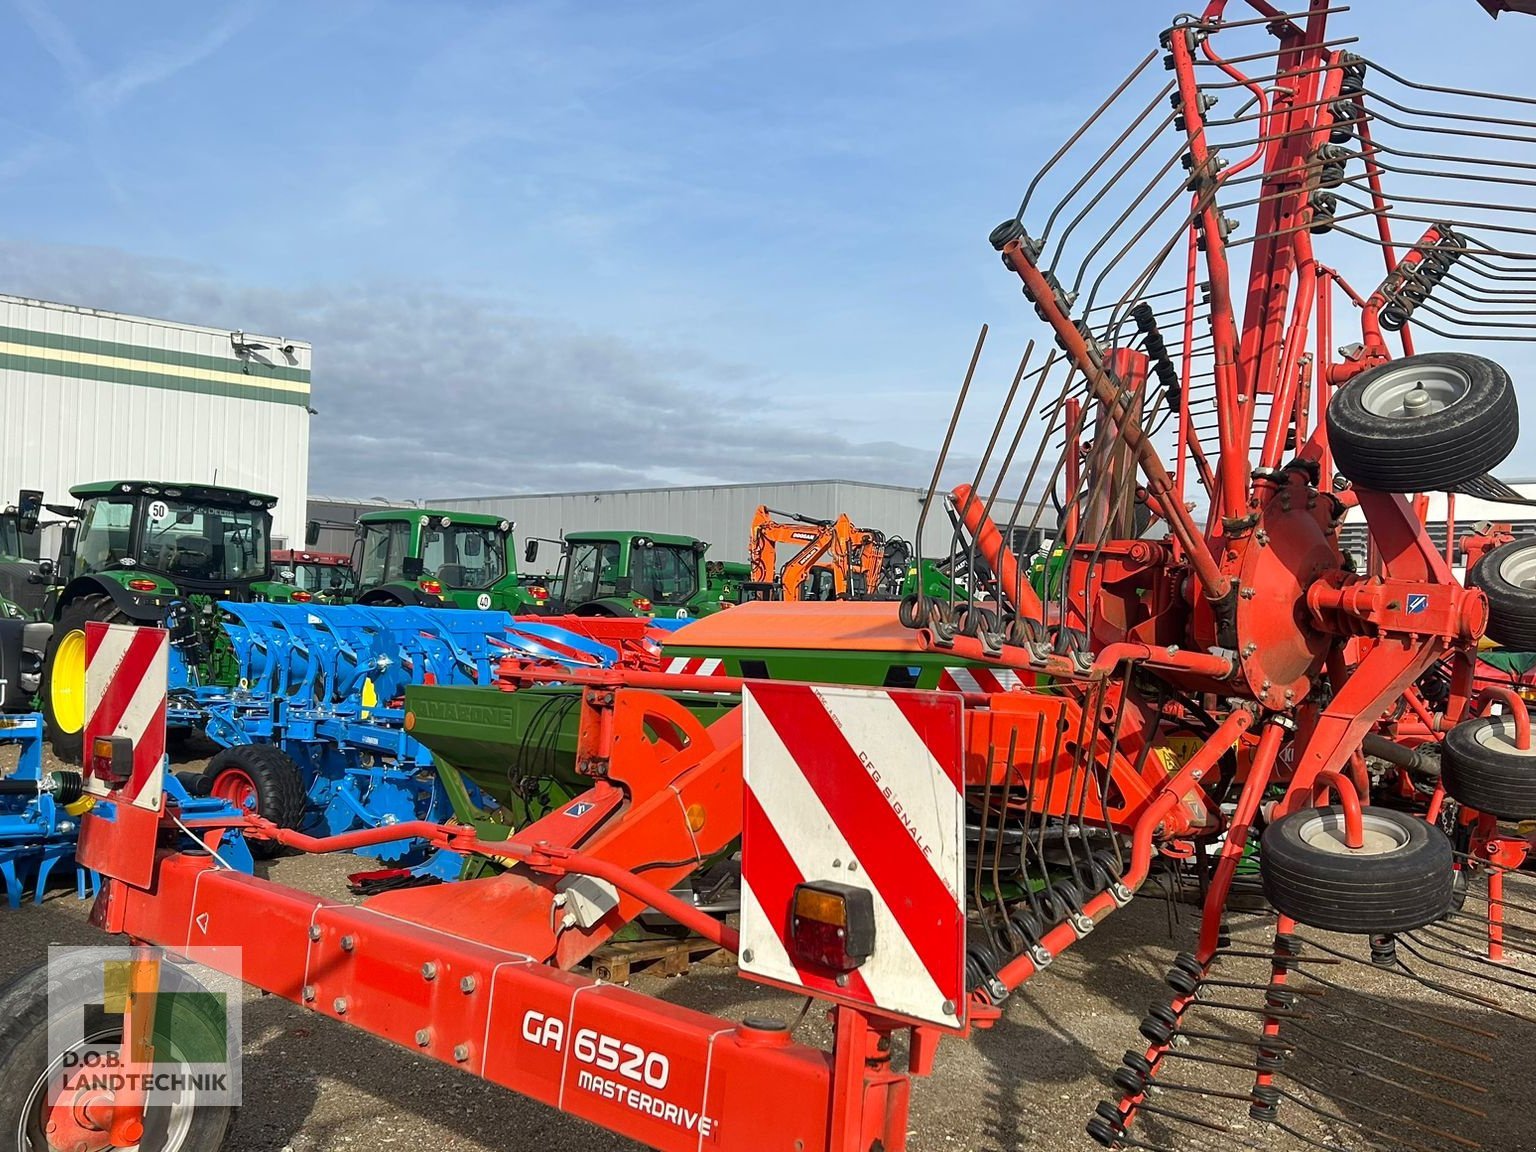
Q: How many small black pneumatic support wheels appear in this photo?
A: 4